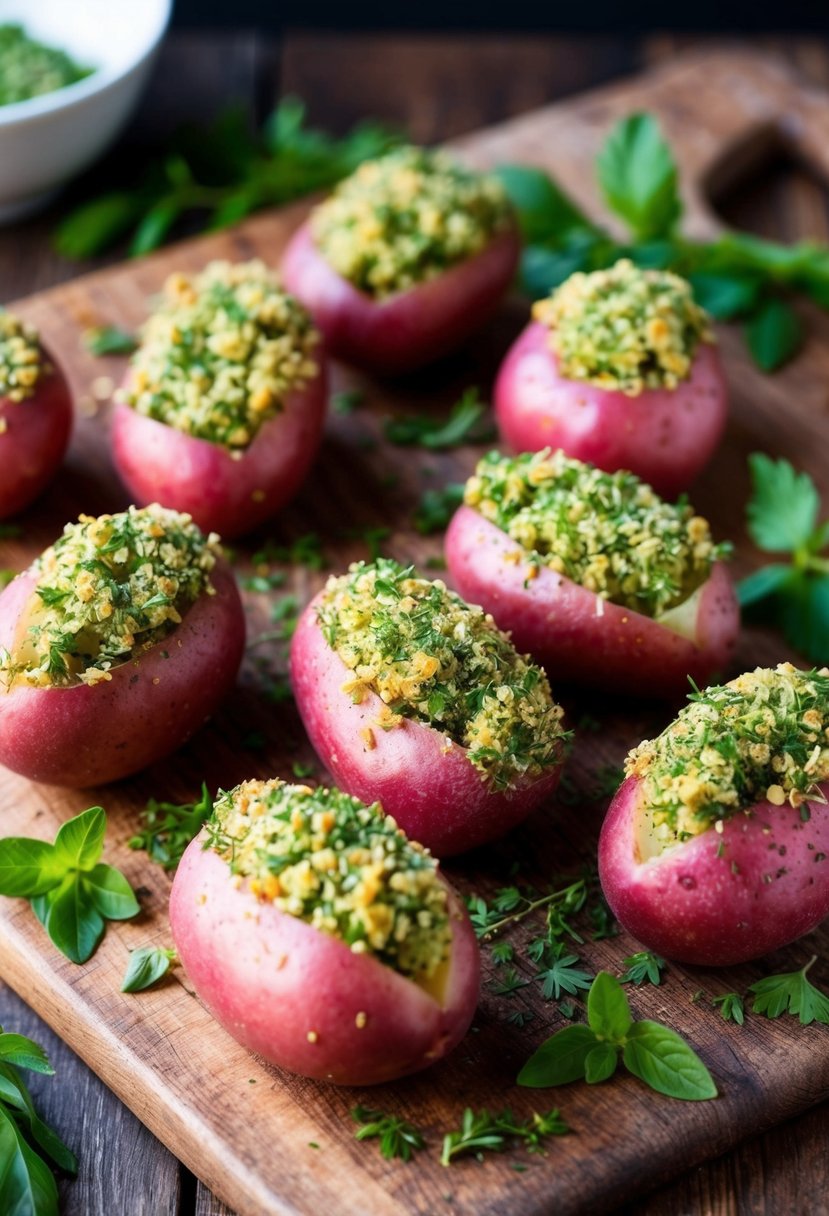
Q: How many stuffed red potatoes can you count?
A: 9